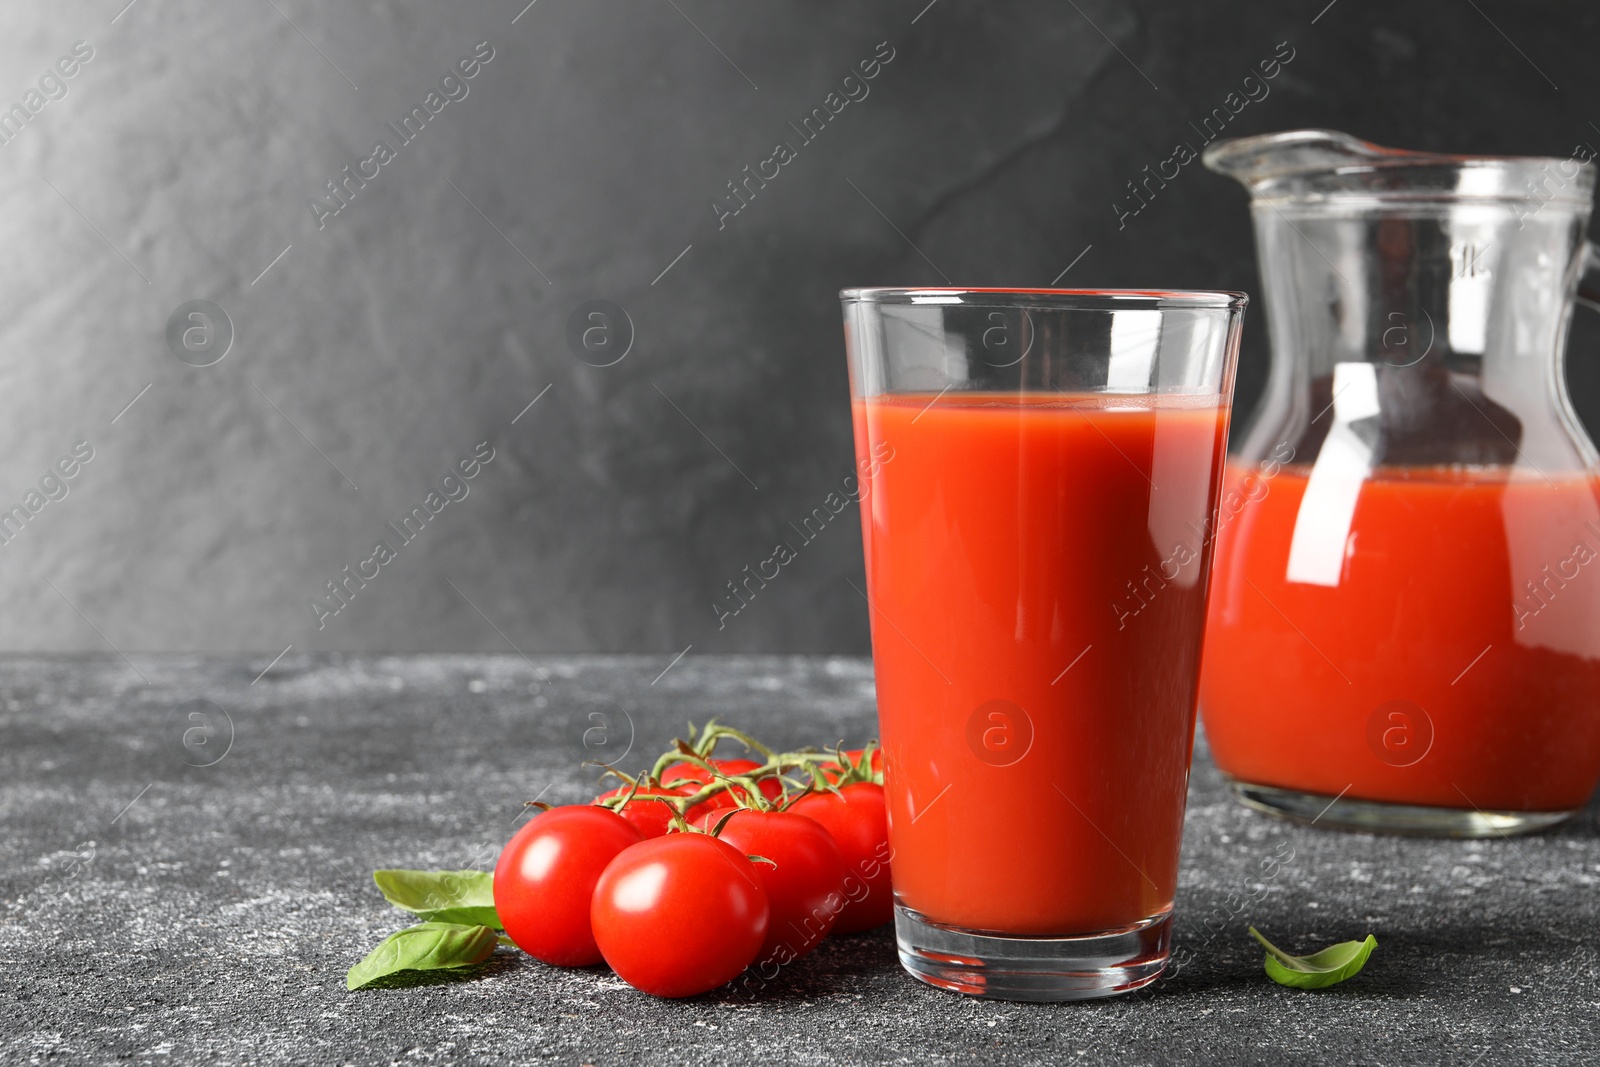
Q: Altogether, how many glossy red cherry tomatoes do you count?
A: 7